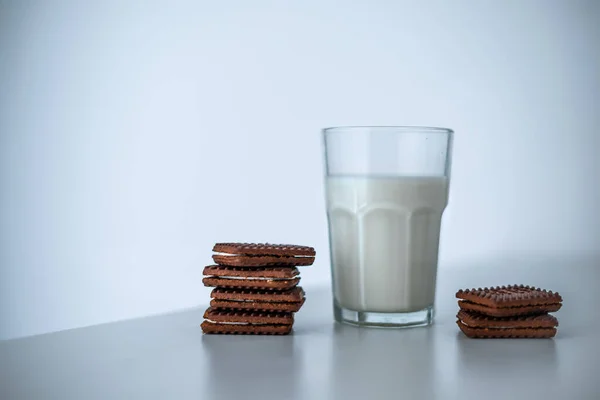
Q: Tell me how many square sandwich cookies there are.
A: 6